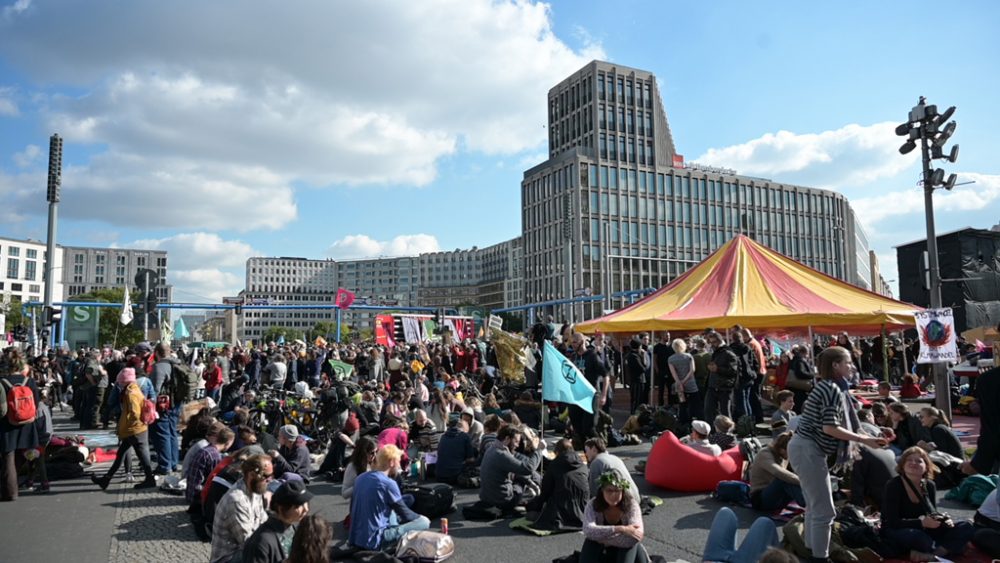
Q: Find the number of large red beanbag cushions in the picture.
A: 1